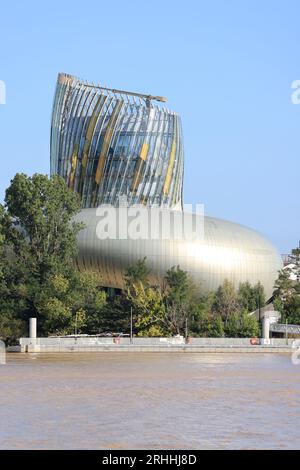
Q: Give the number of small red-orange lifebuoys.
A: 3